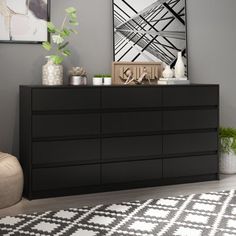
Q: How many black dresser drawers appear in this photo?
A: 12